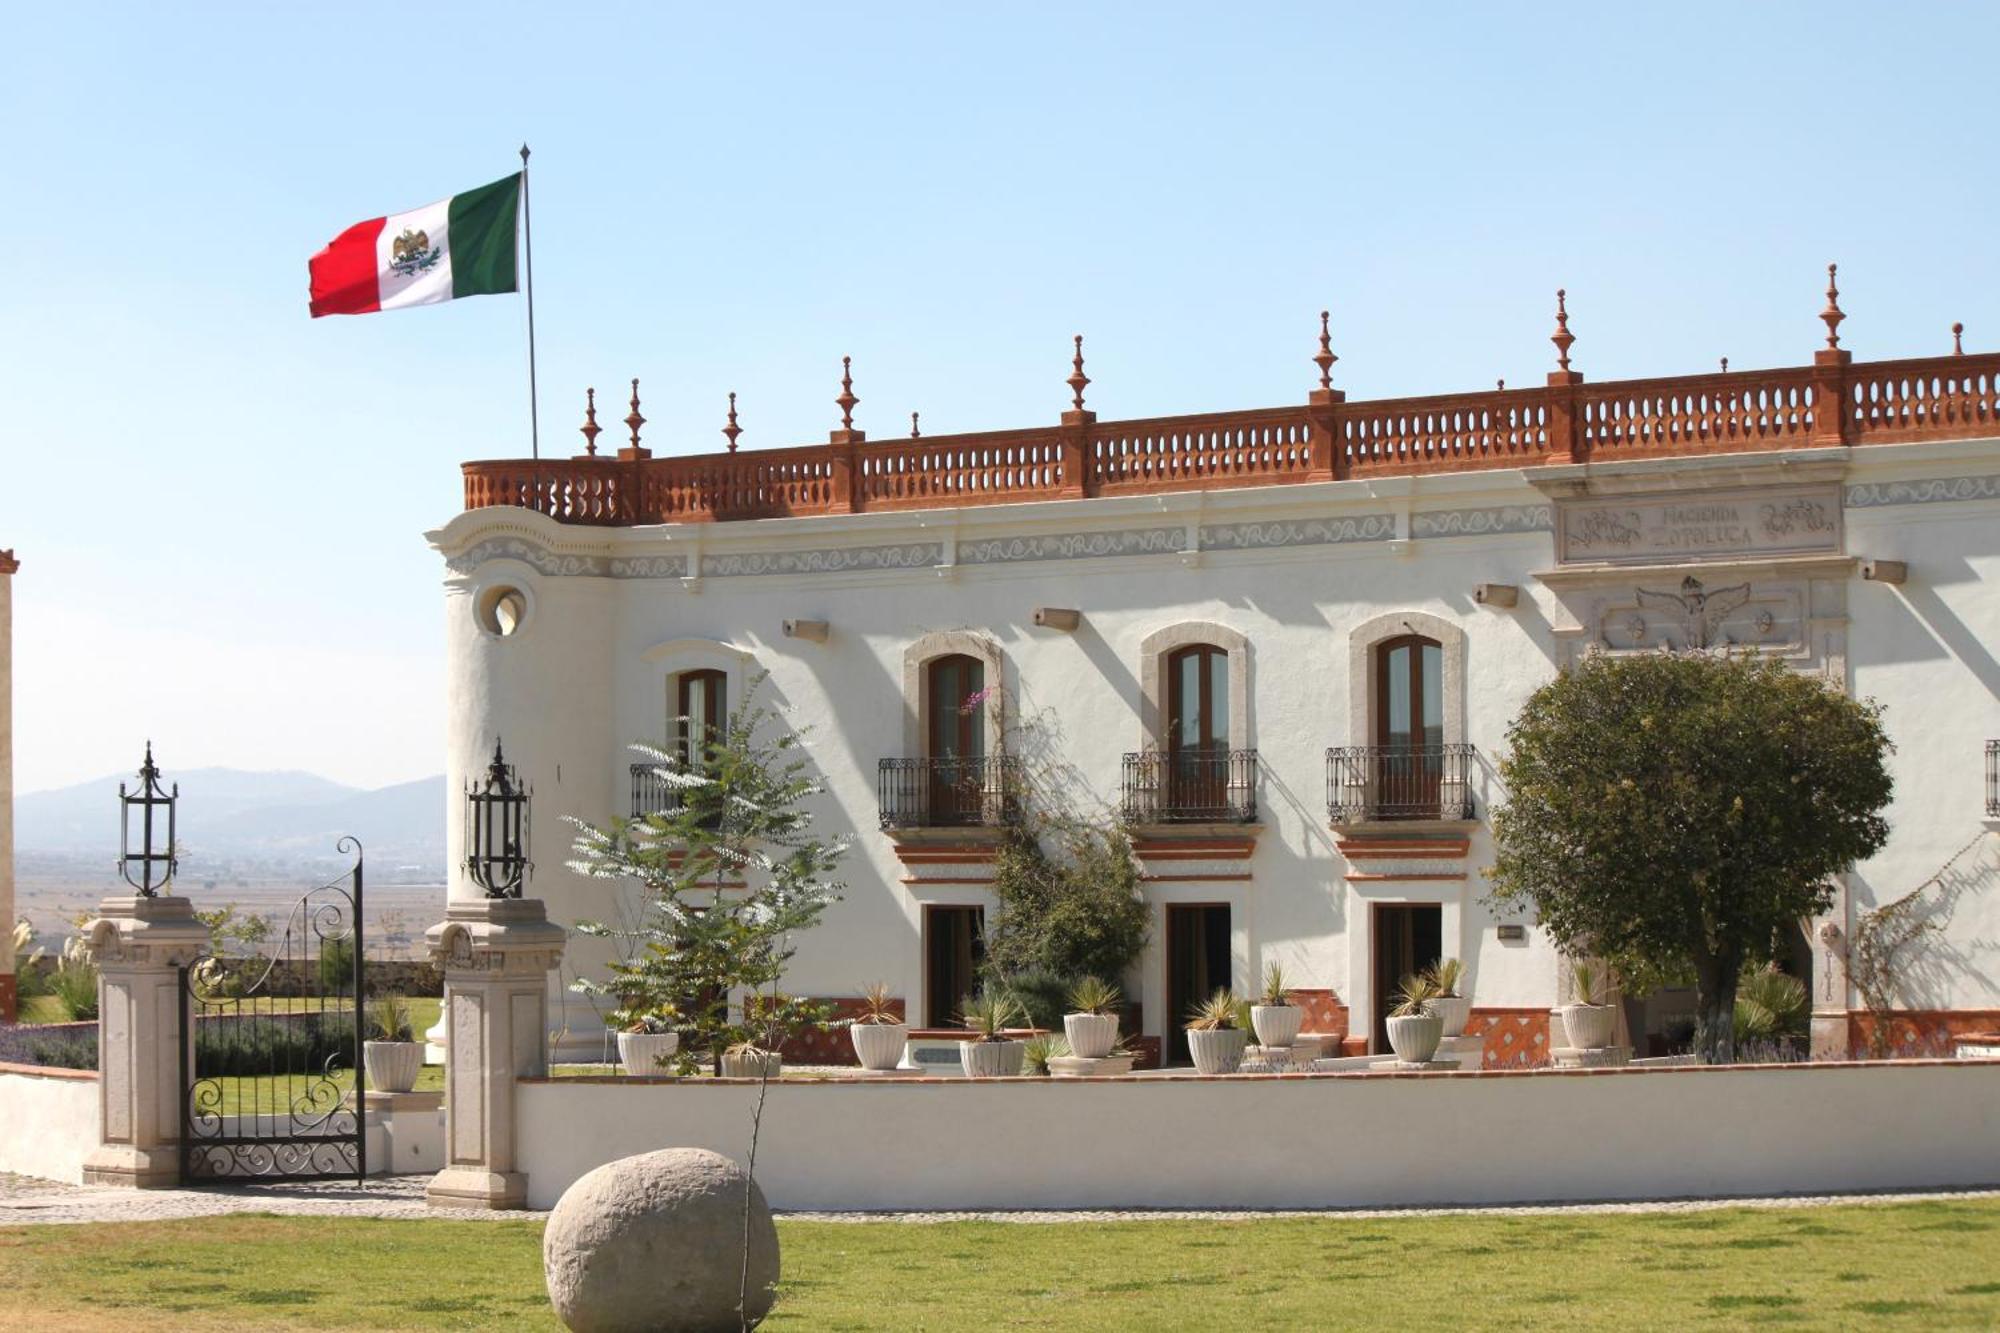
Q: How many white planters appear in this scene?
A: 11